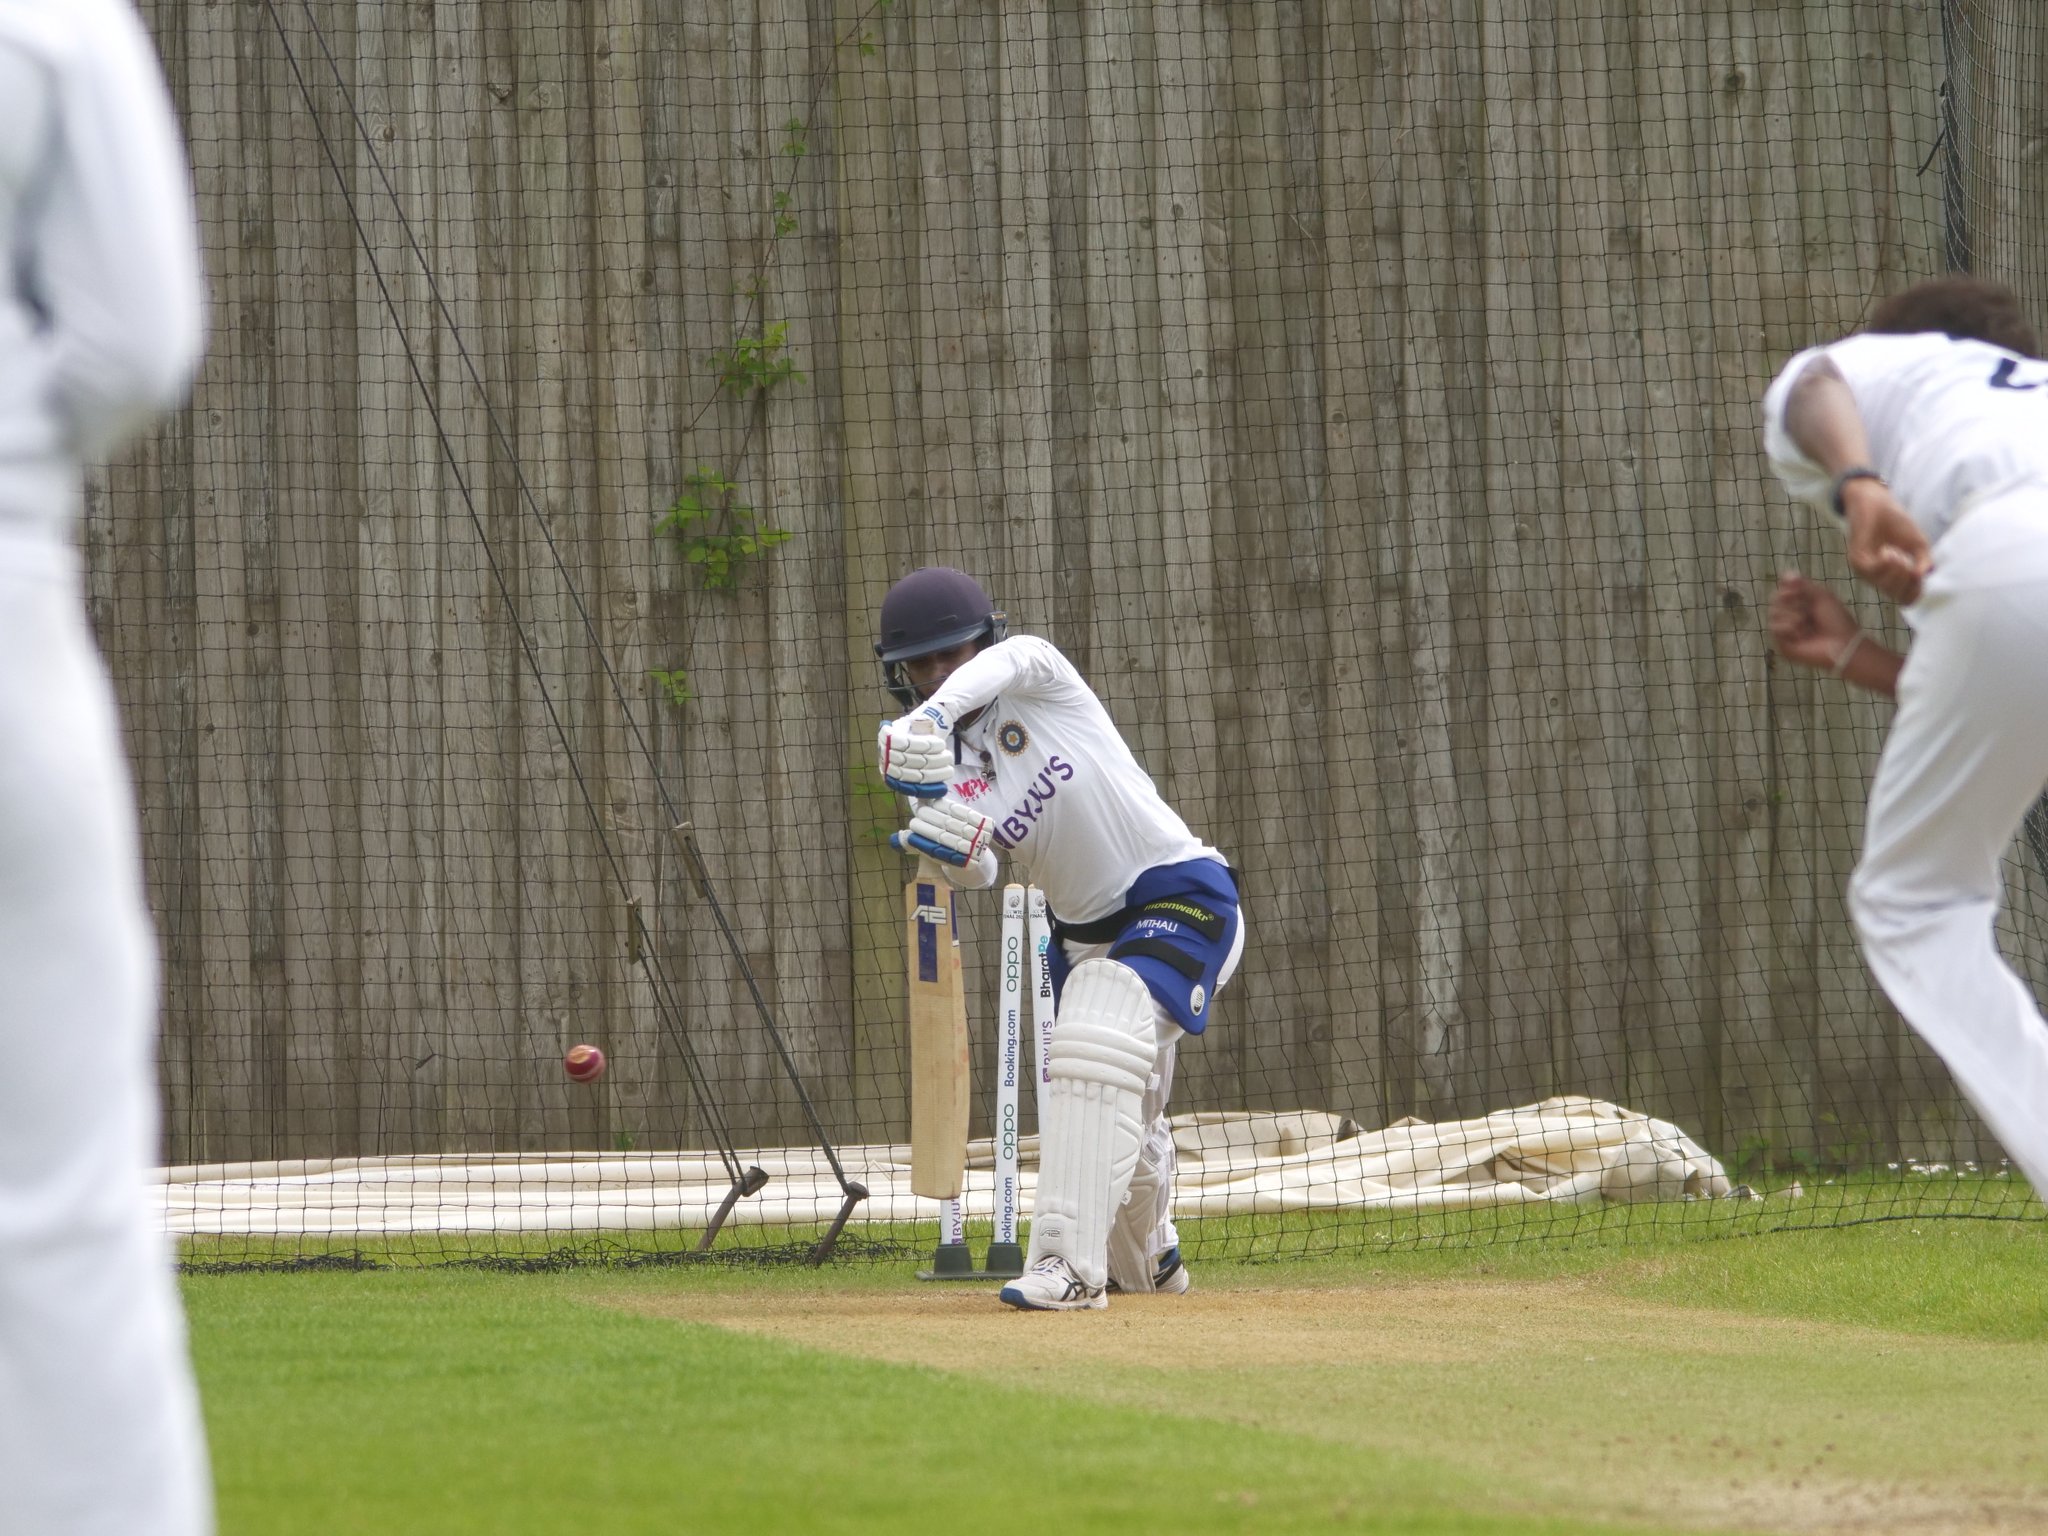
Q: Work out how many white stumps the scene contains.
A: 3